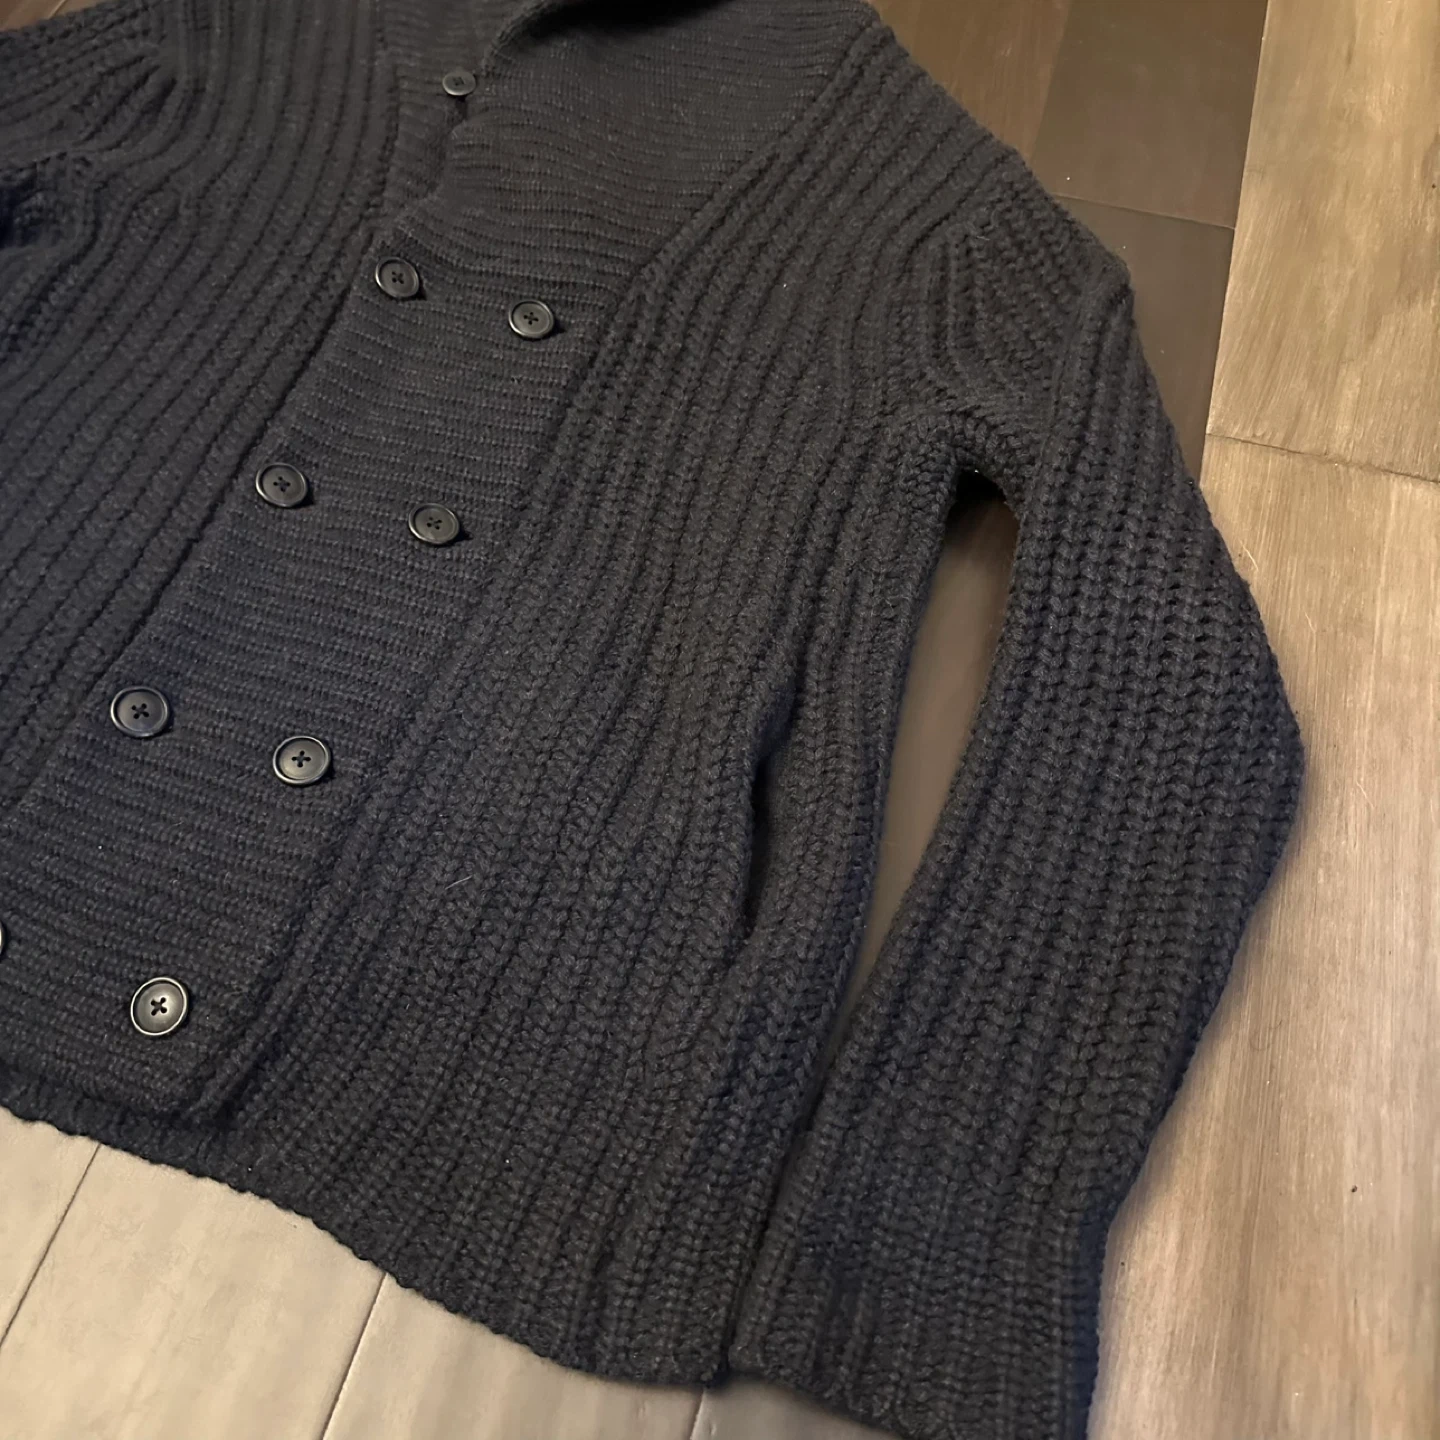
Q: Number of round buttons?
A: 9